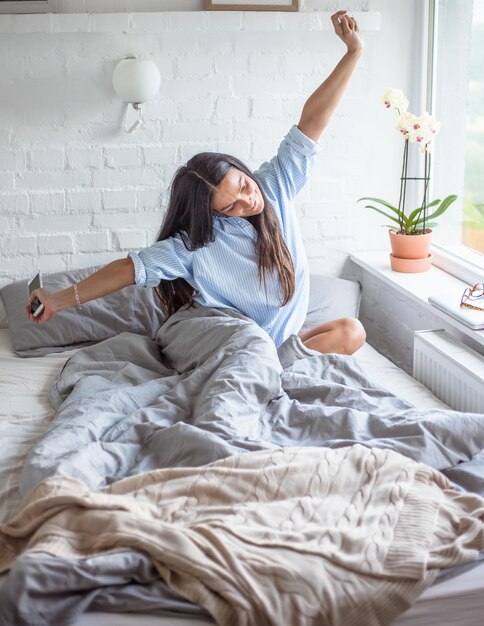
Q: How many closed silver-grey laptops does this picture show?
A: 1